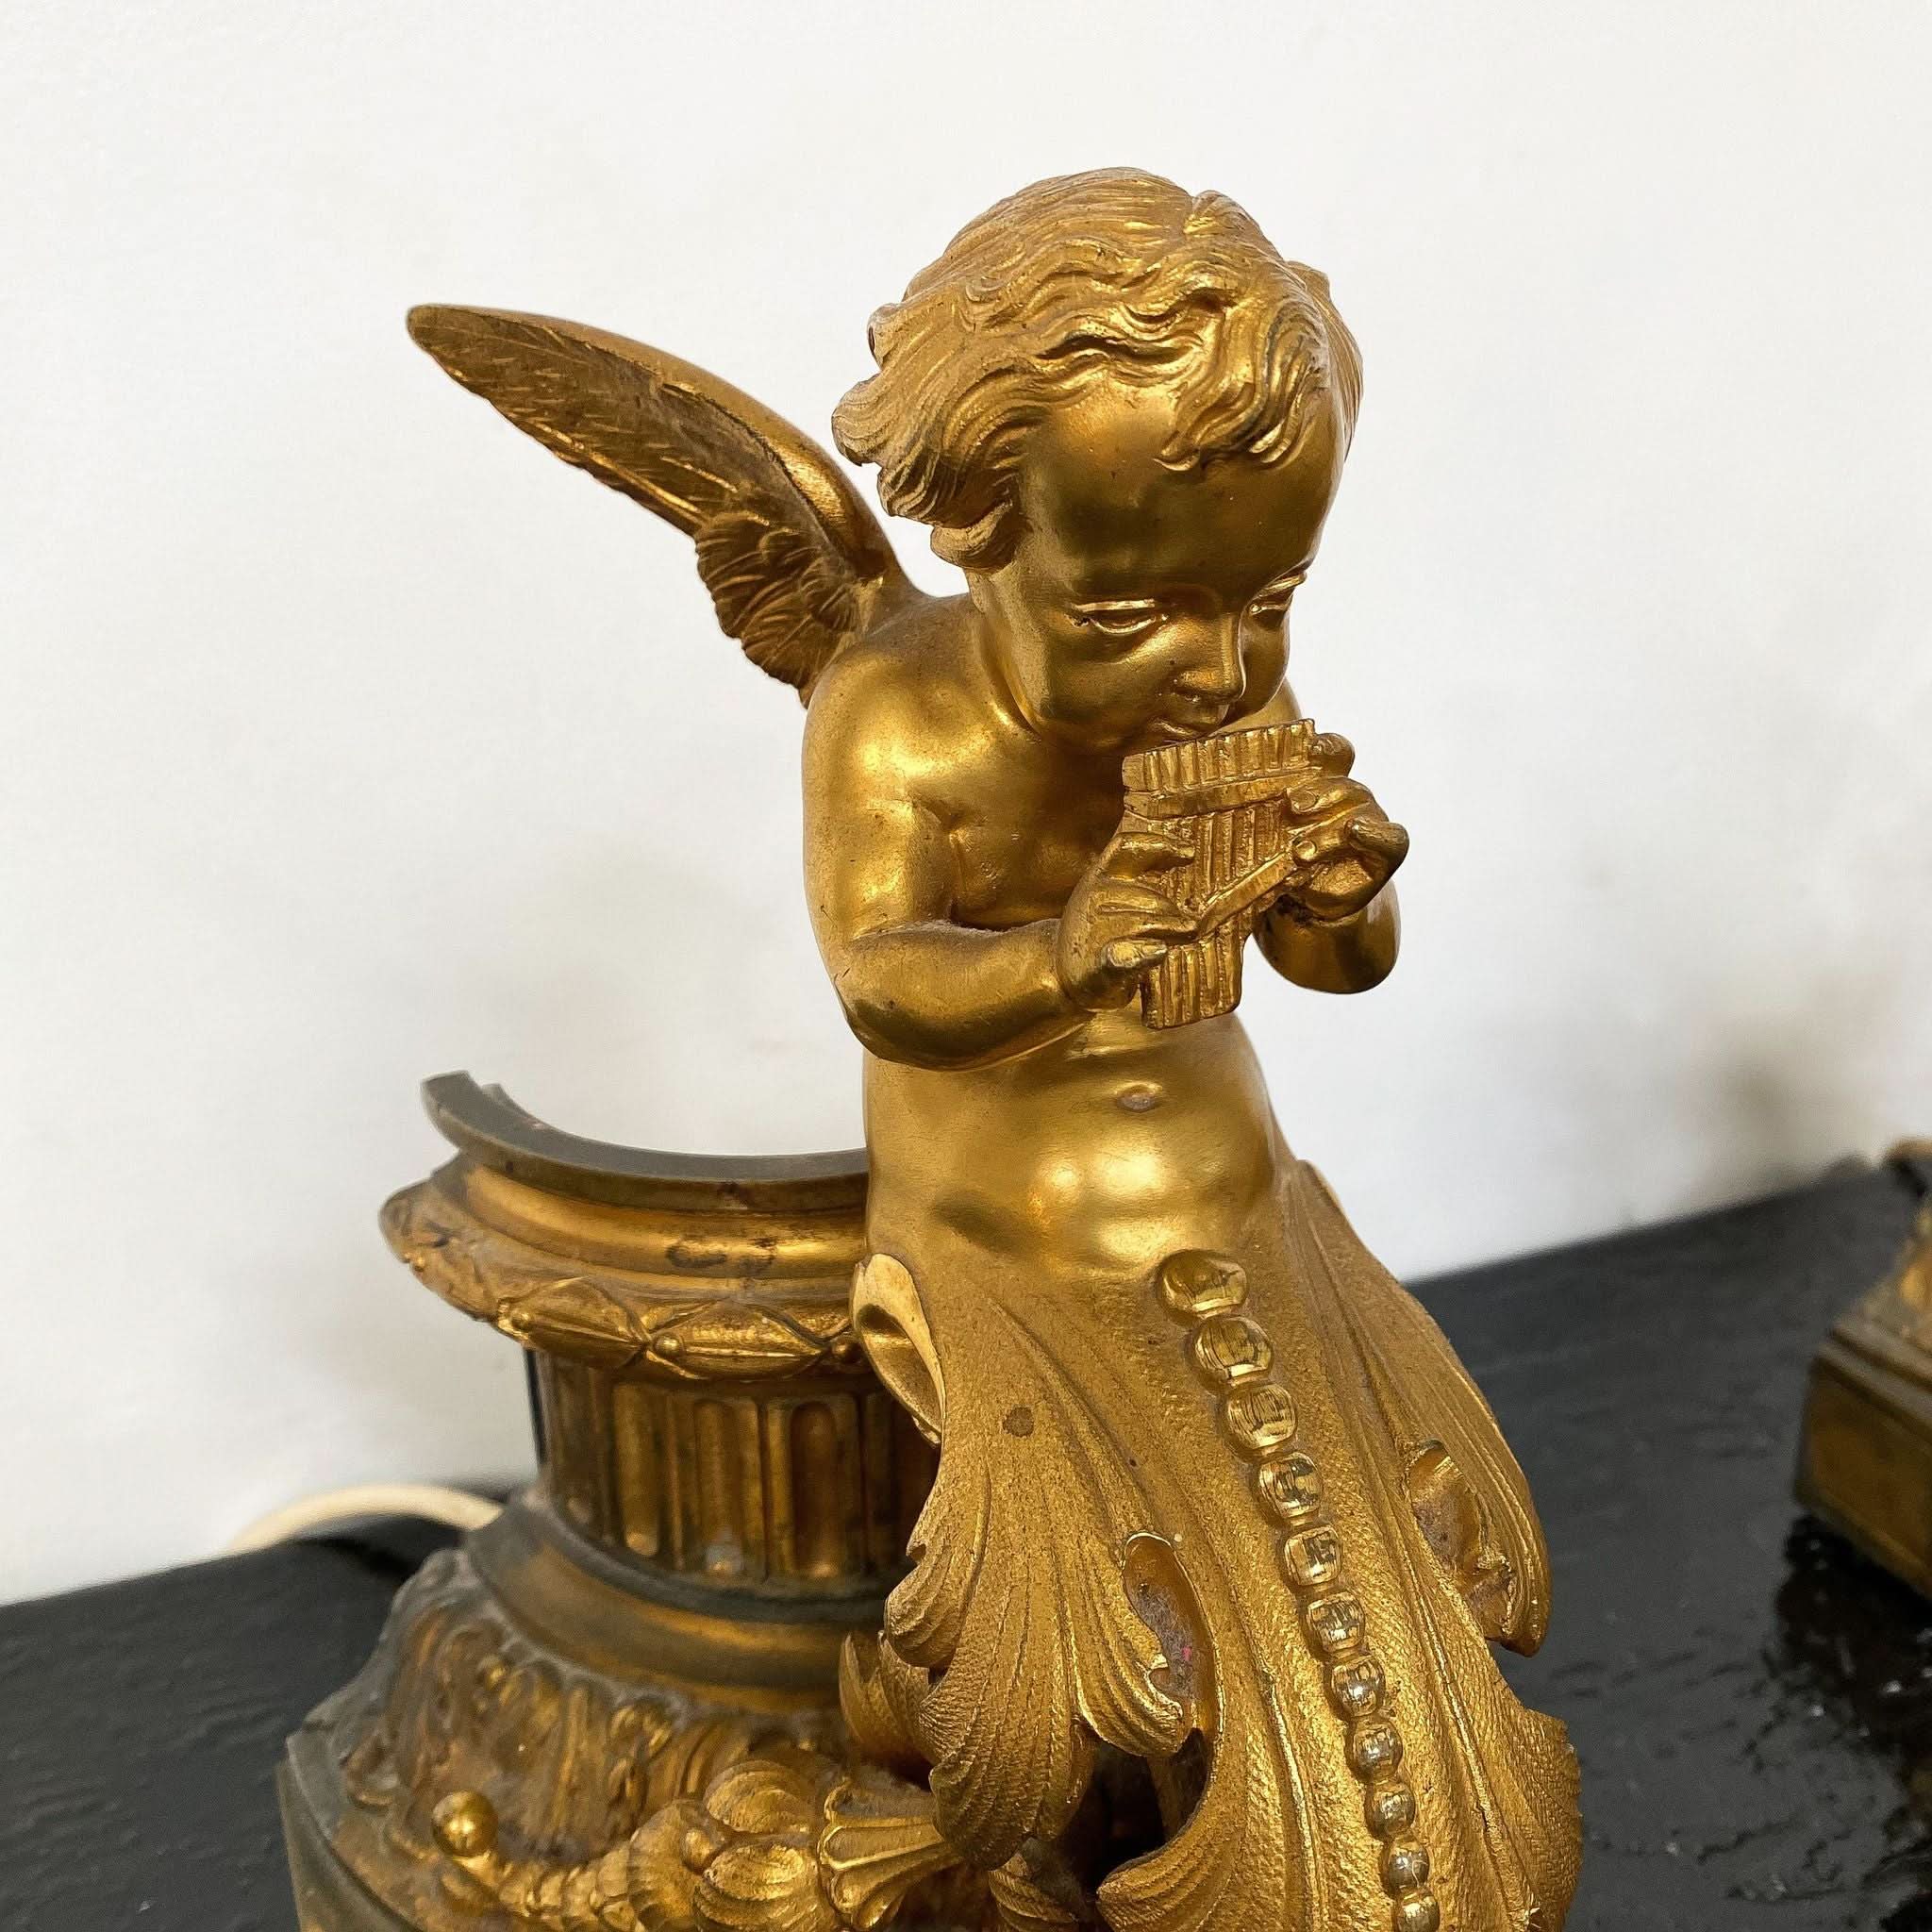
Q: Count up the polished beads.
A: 11